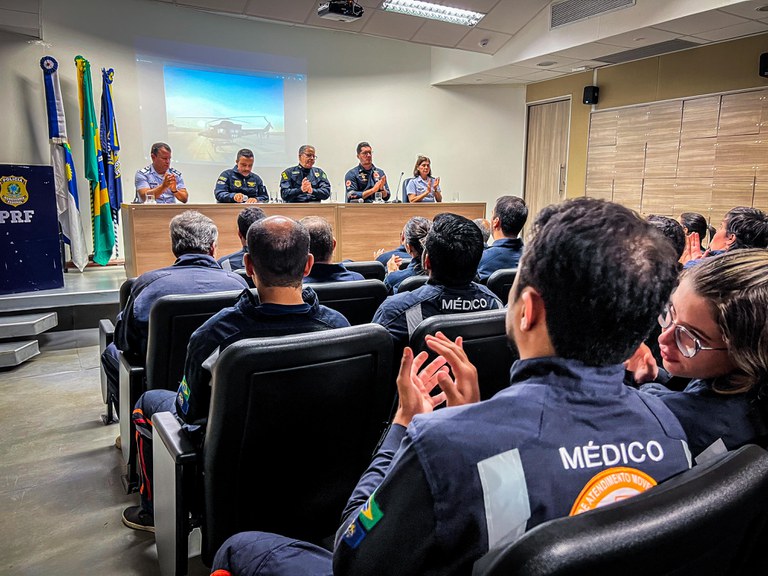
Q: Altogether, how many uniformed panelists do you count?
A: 5